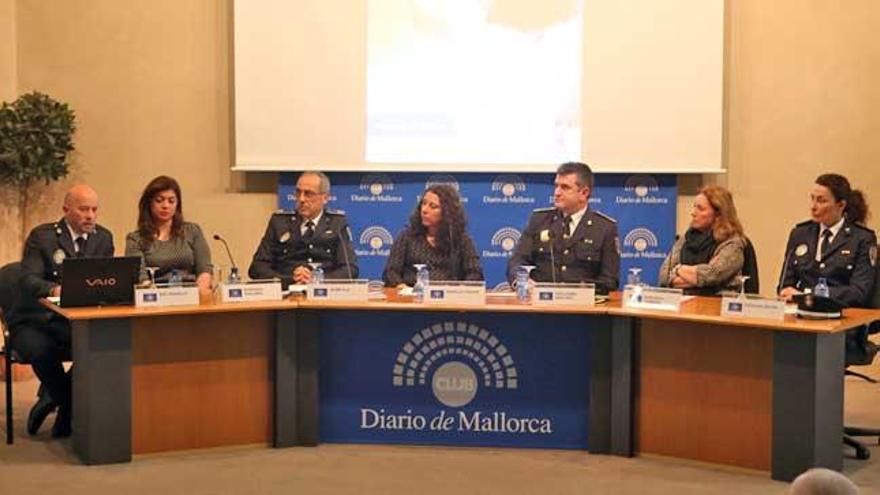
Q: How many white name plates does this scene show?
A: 7